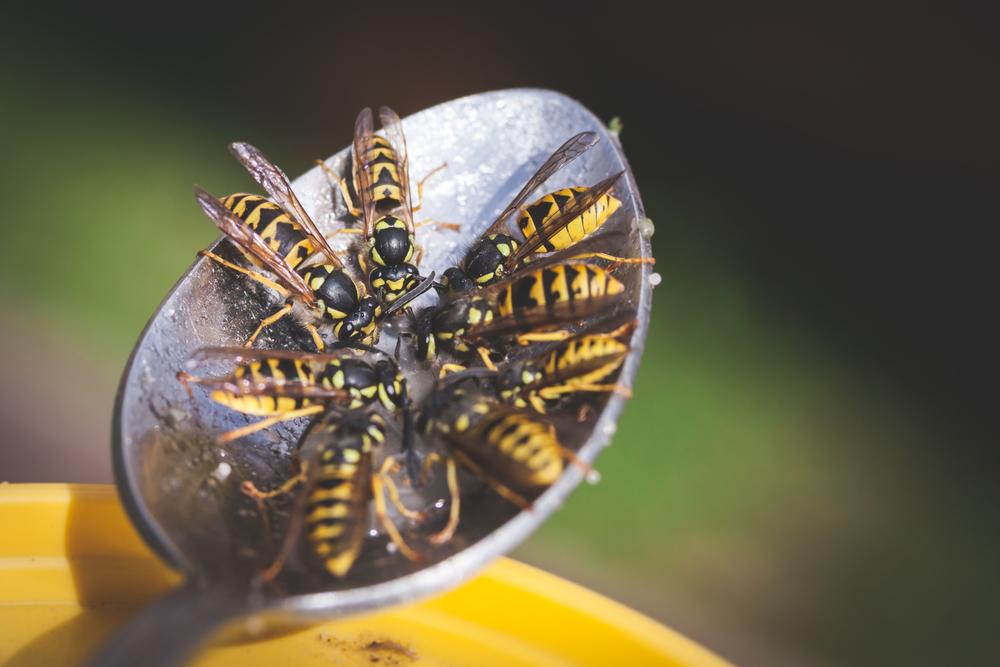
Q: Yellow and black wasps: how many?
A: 8